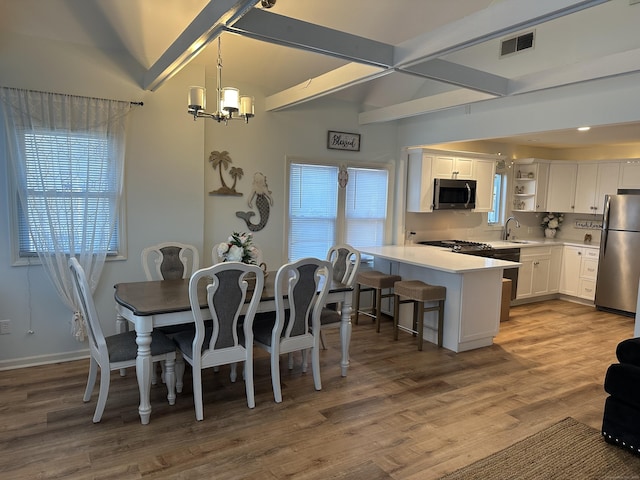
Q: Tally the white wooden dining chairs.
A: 6